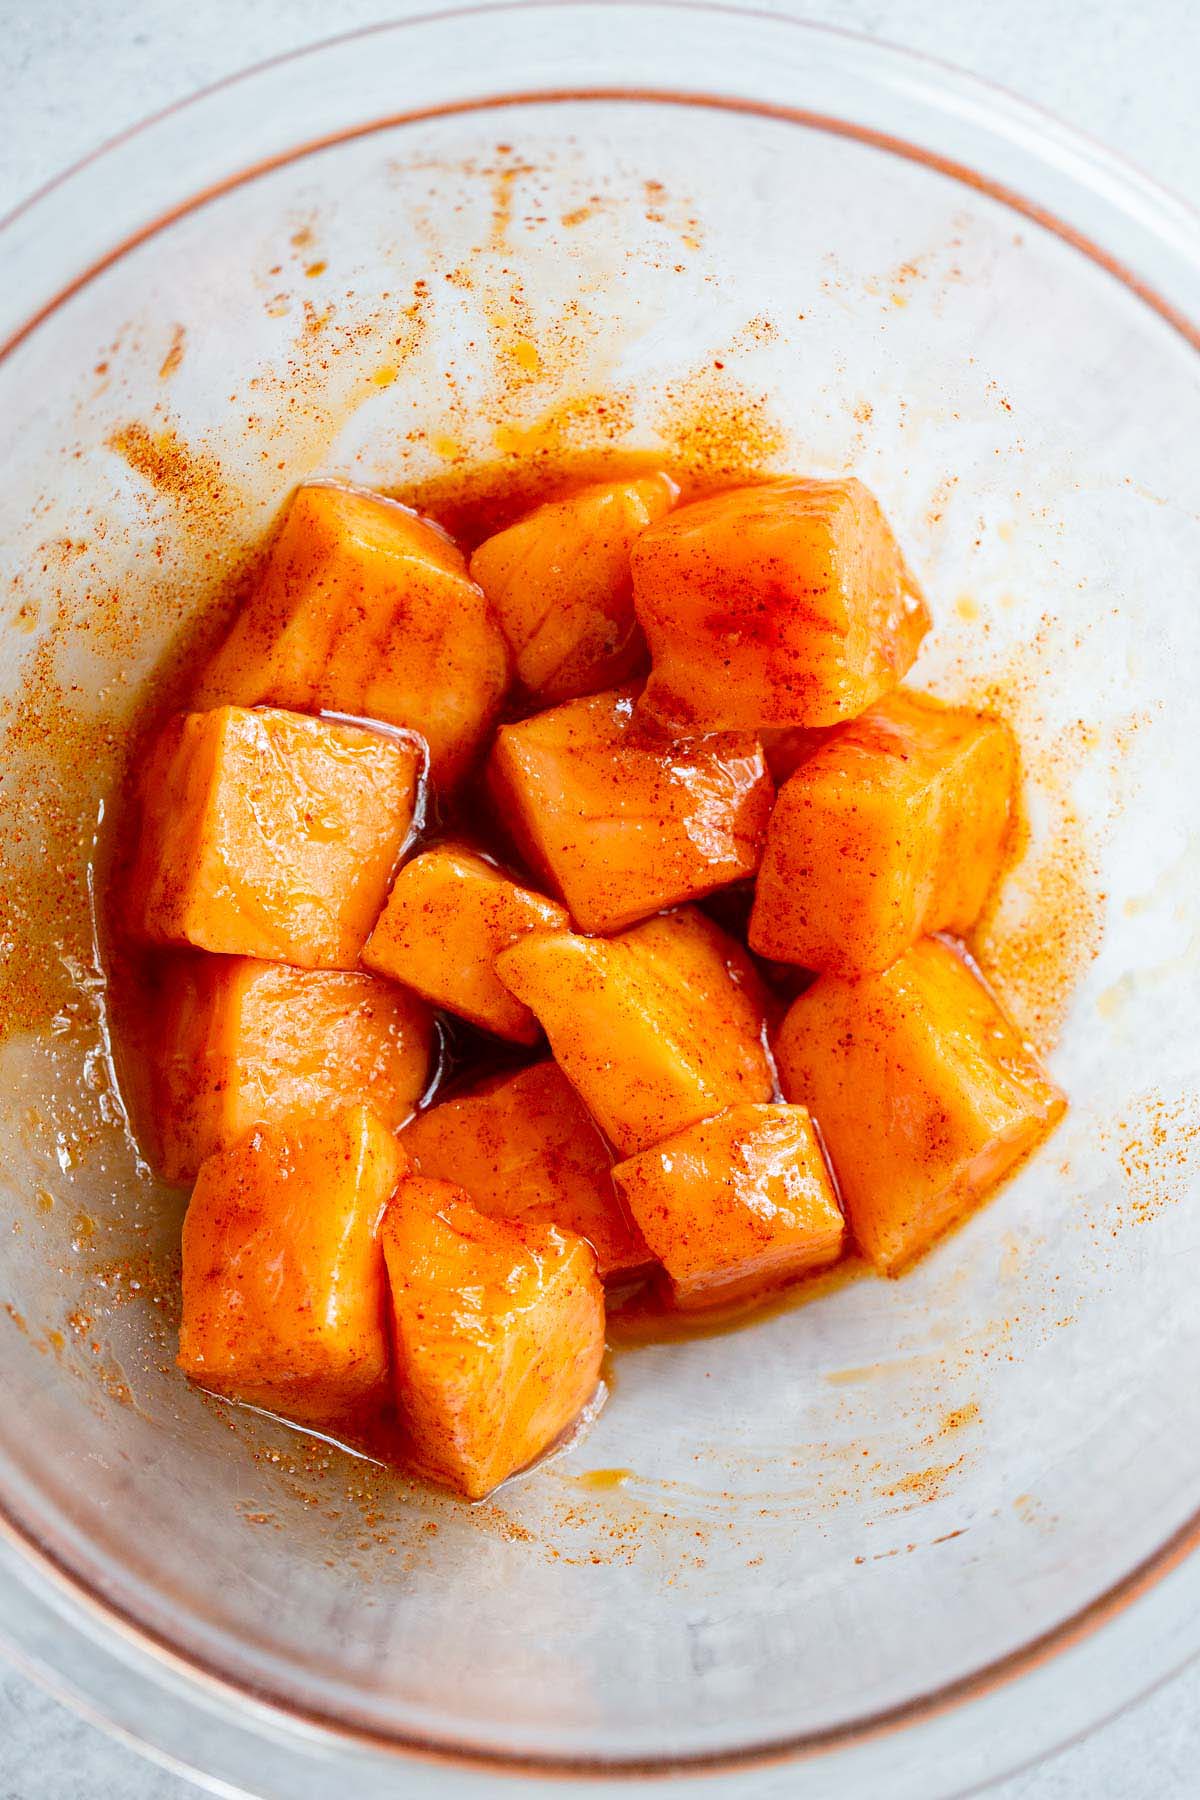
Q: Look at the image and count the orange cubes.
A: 14